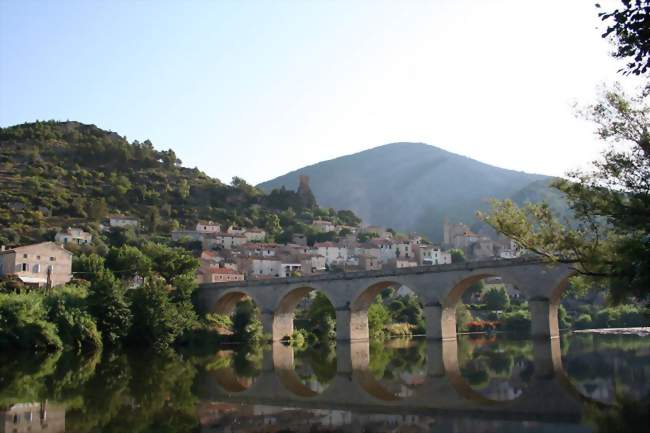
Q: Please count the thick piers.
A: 4